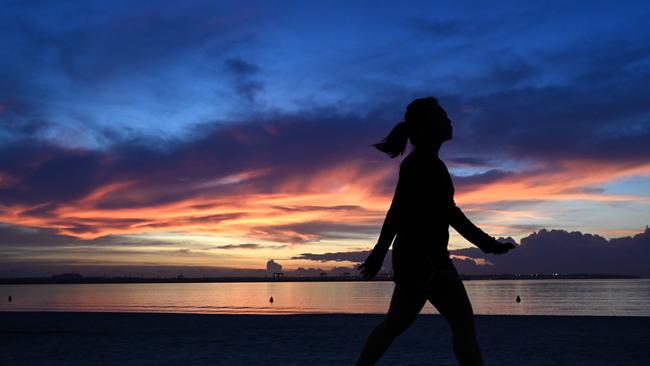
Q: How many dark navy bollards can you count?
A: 3